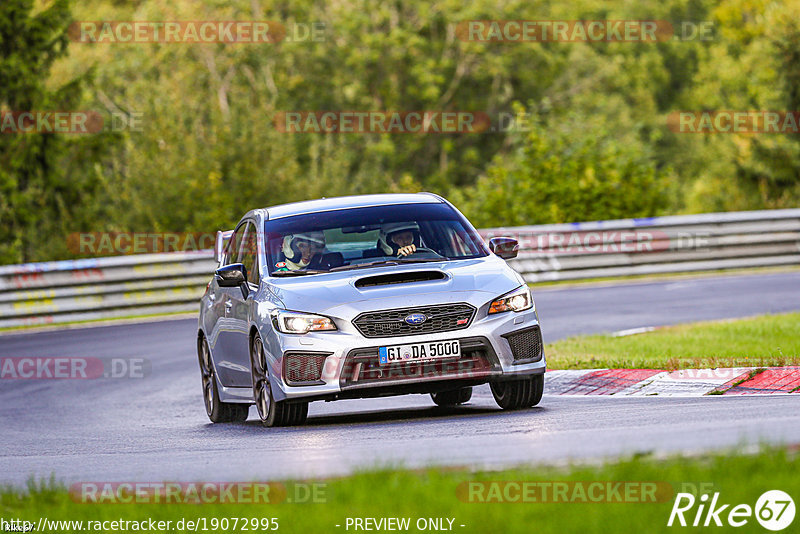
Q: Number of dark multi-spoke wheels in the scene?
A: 2